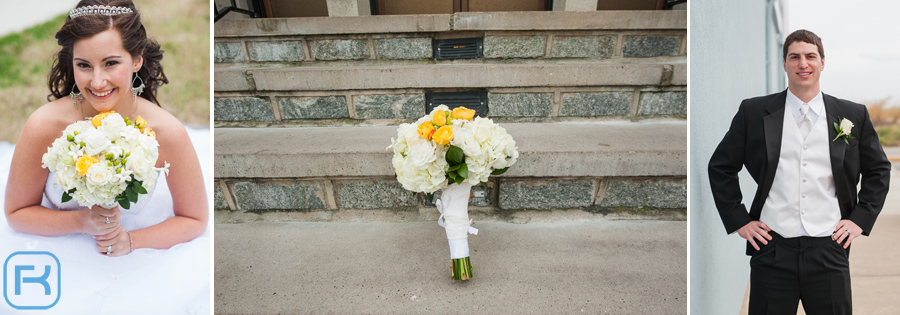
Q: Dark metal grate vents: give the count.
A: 2